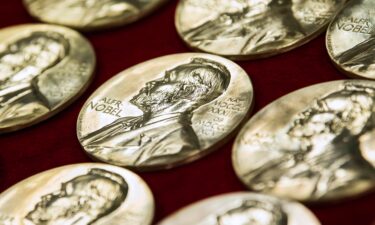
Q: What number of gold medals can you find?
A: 8